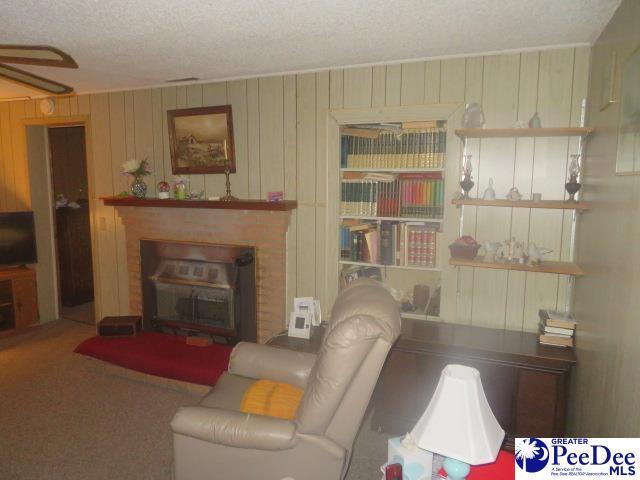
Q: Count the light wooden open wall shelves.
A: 3